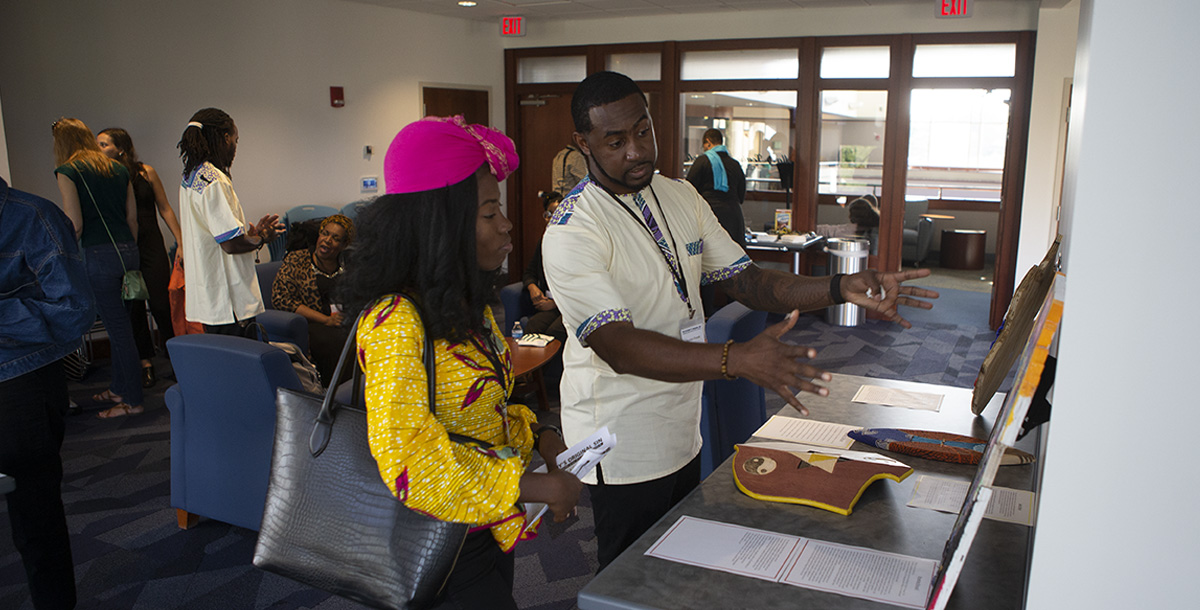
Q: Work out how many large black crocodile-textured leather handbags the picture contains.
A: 1